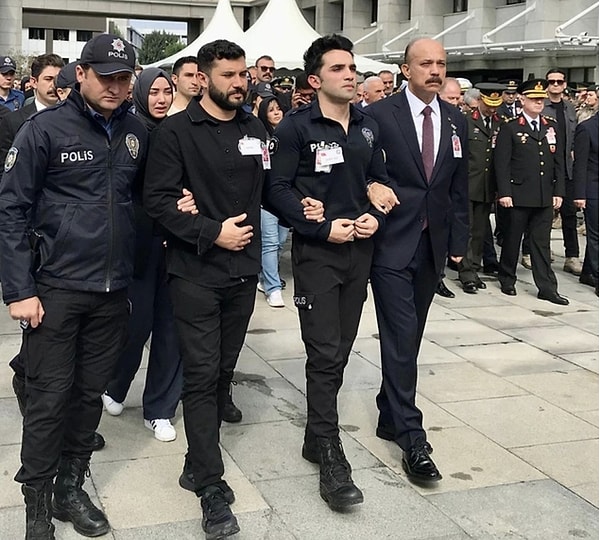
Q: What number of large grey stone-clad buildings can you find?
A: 1